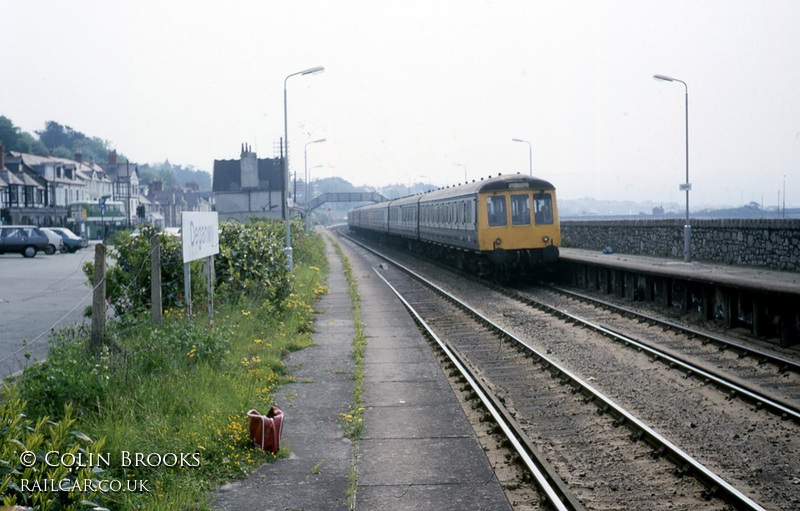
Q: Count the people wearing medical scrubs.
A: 0